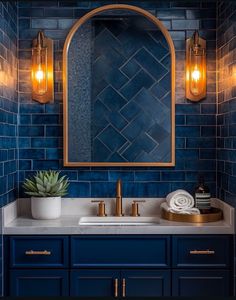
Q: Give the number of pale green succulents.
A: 1